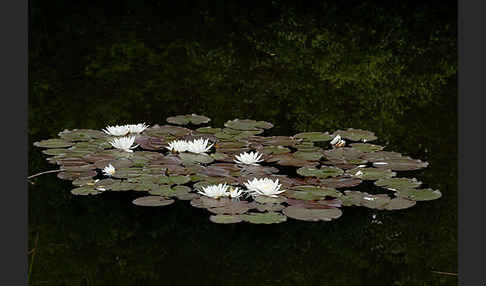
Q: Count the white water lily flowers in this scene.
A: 11